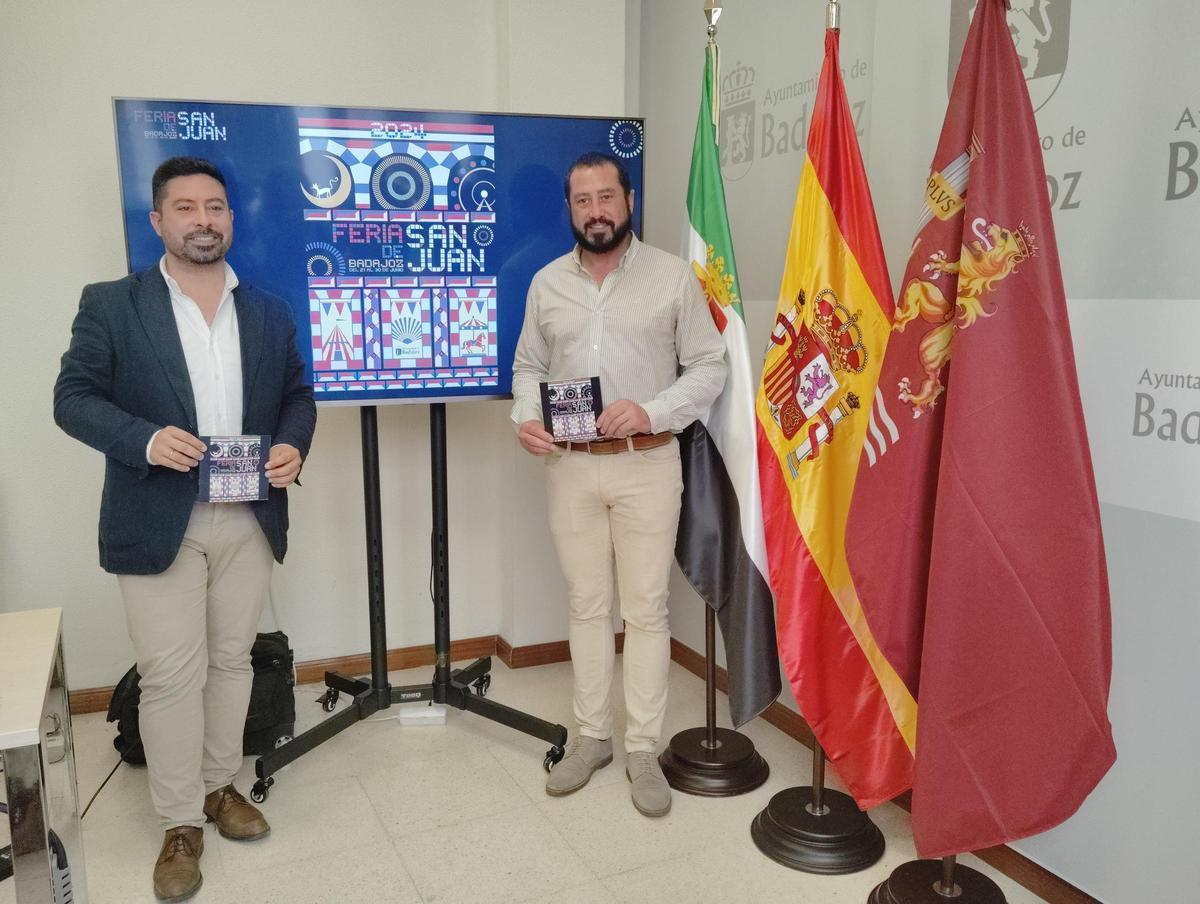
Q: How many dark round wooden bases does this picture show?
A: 3